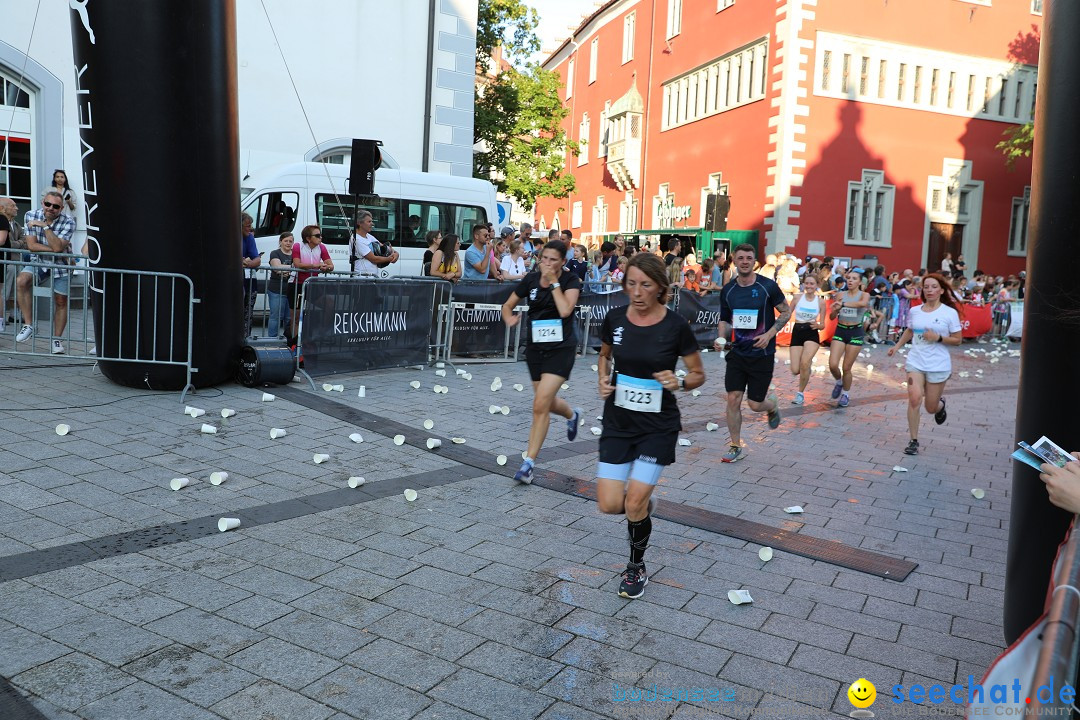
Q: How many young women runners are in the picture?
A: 3